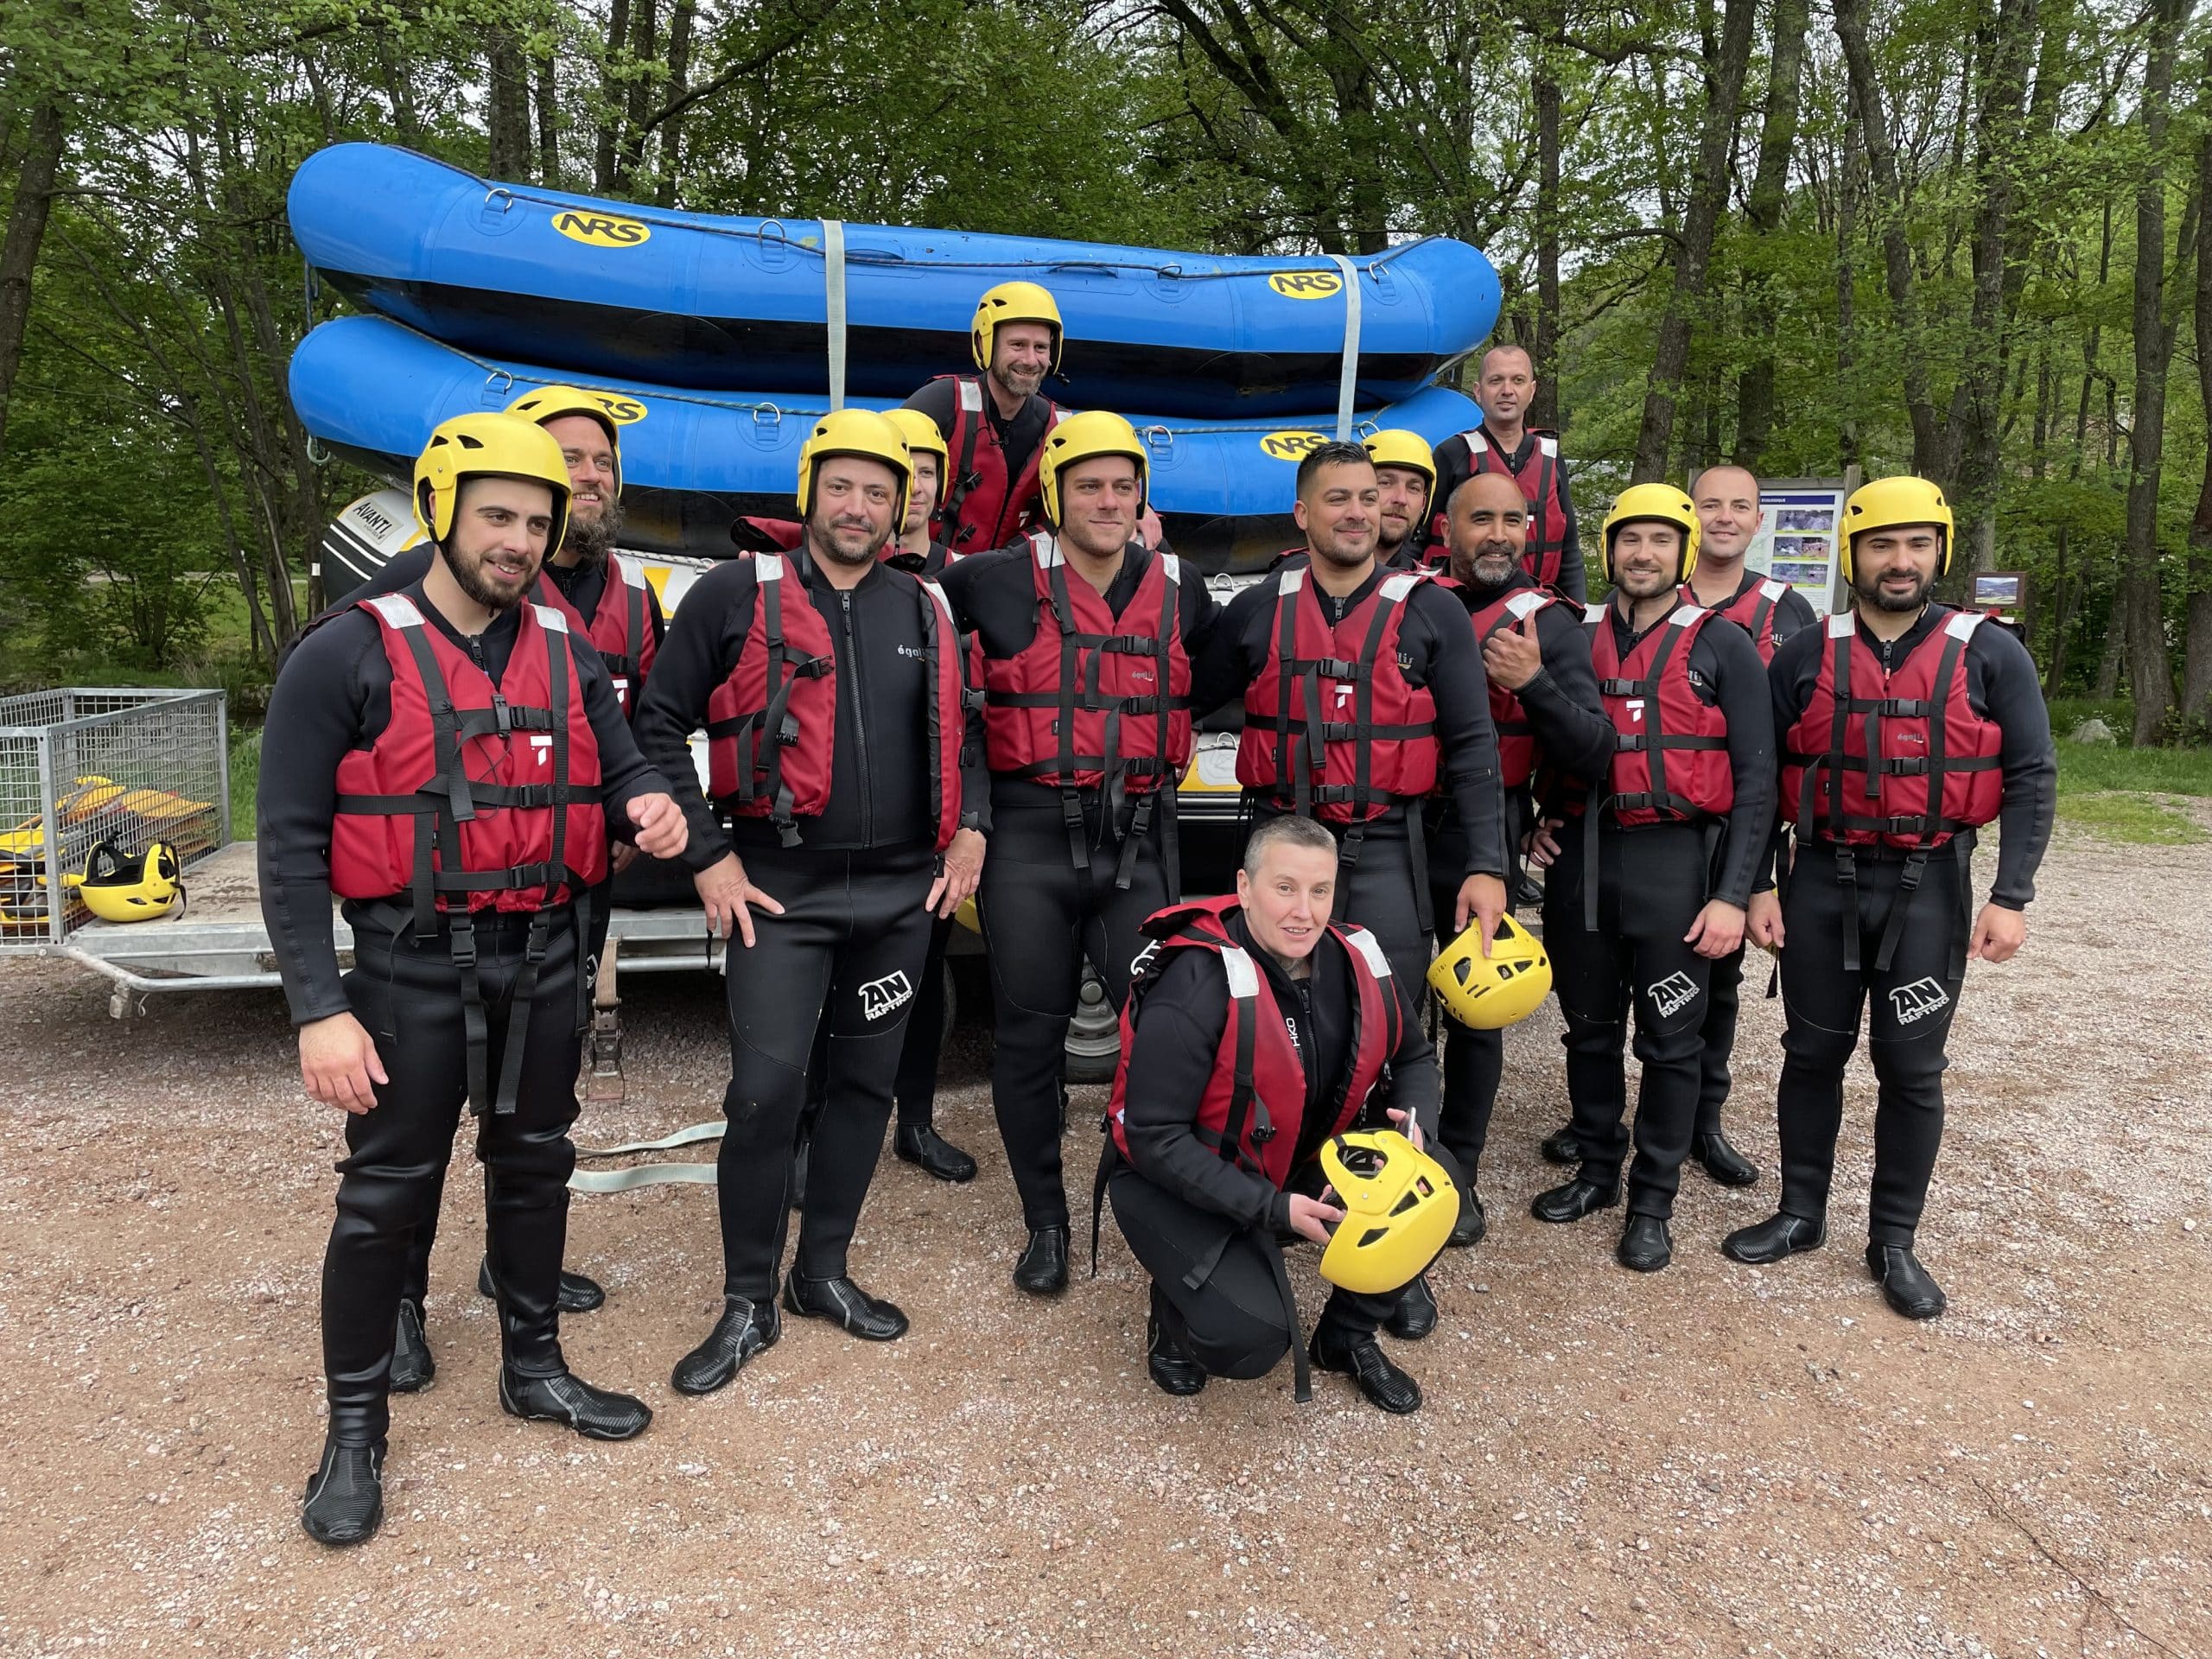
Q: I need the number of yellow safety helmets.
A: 12